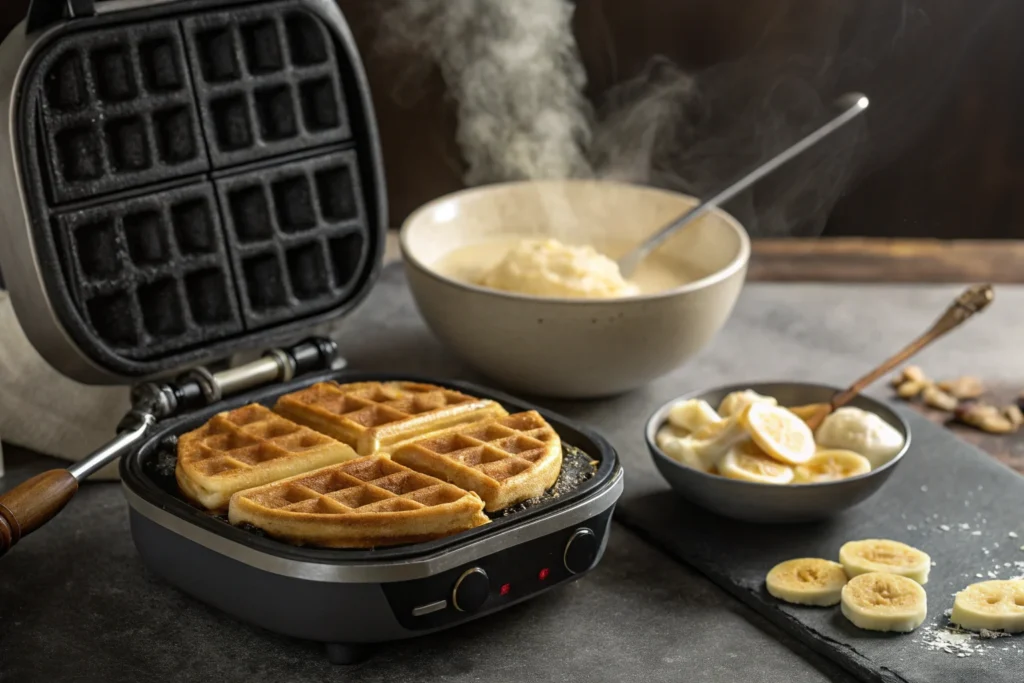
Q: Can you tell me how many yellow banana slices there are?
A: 7